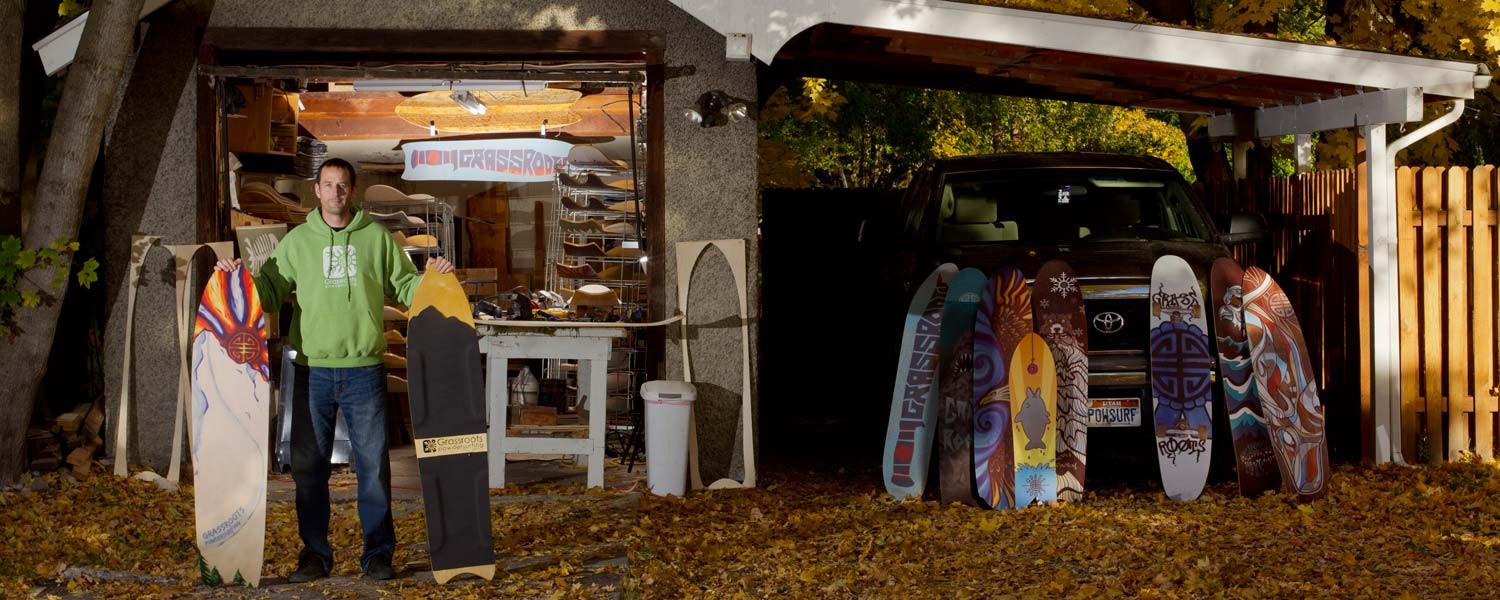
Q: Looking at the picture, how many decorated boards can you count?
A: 11